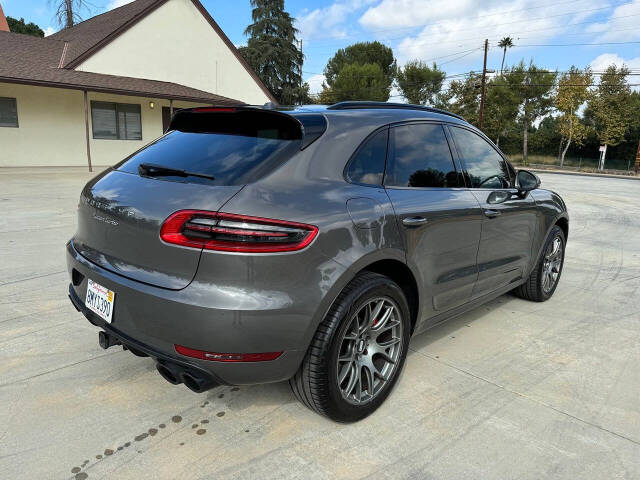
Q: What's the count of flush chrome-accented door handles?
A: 2